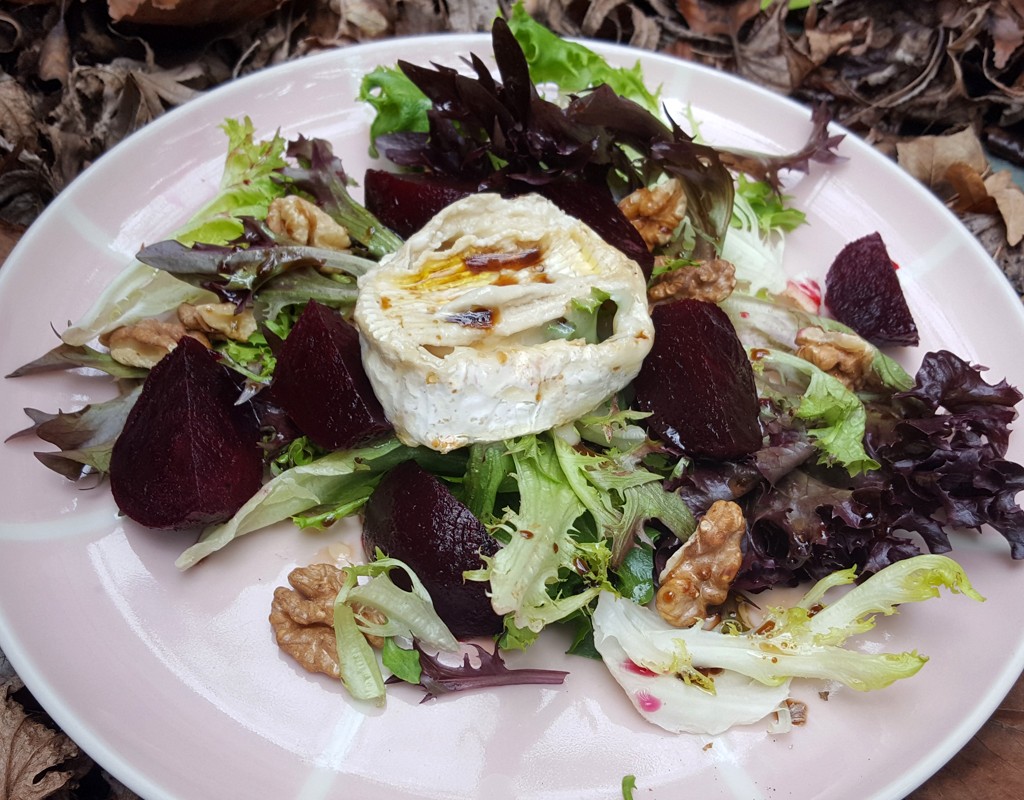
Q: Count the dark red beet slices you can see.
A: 7